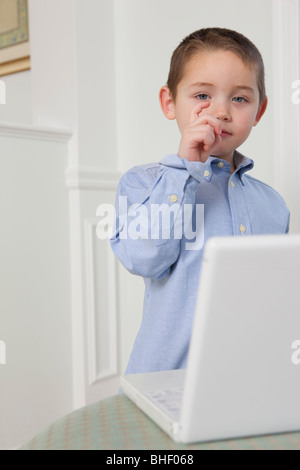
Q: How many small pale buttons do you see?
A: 5